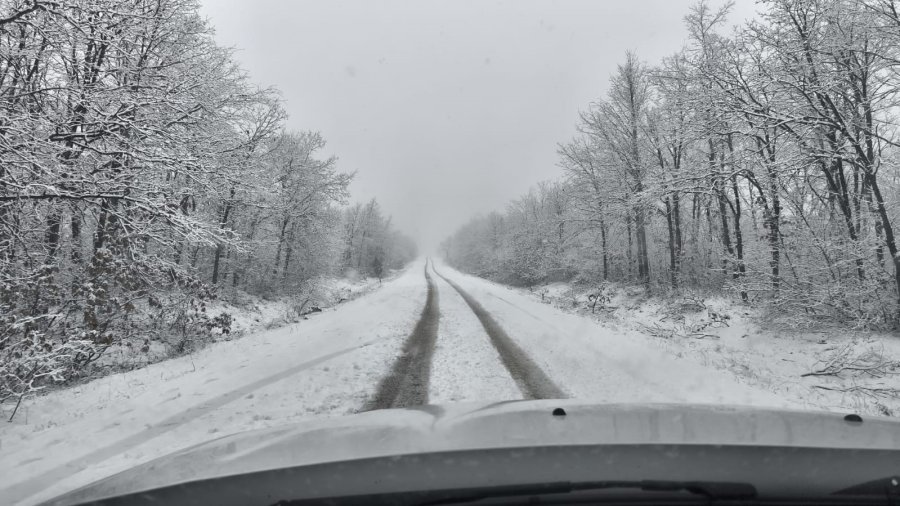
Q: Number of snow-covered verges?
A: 2